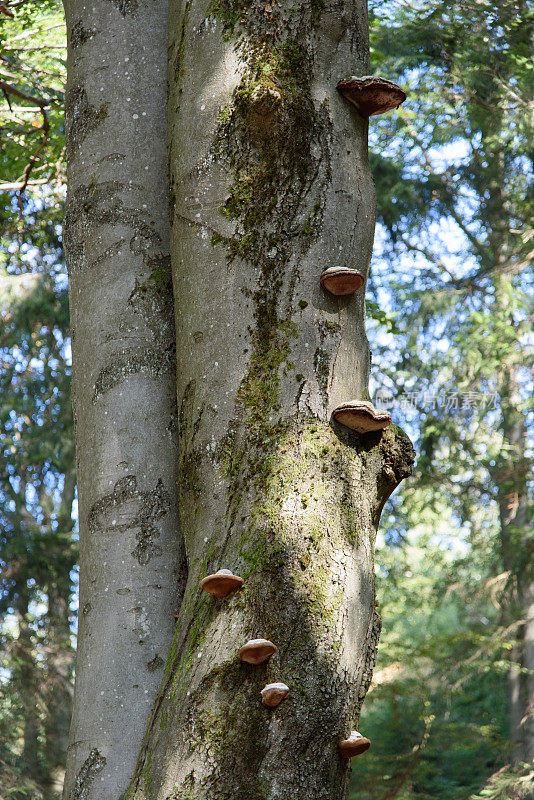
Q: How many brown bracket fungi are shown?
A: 7